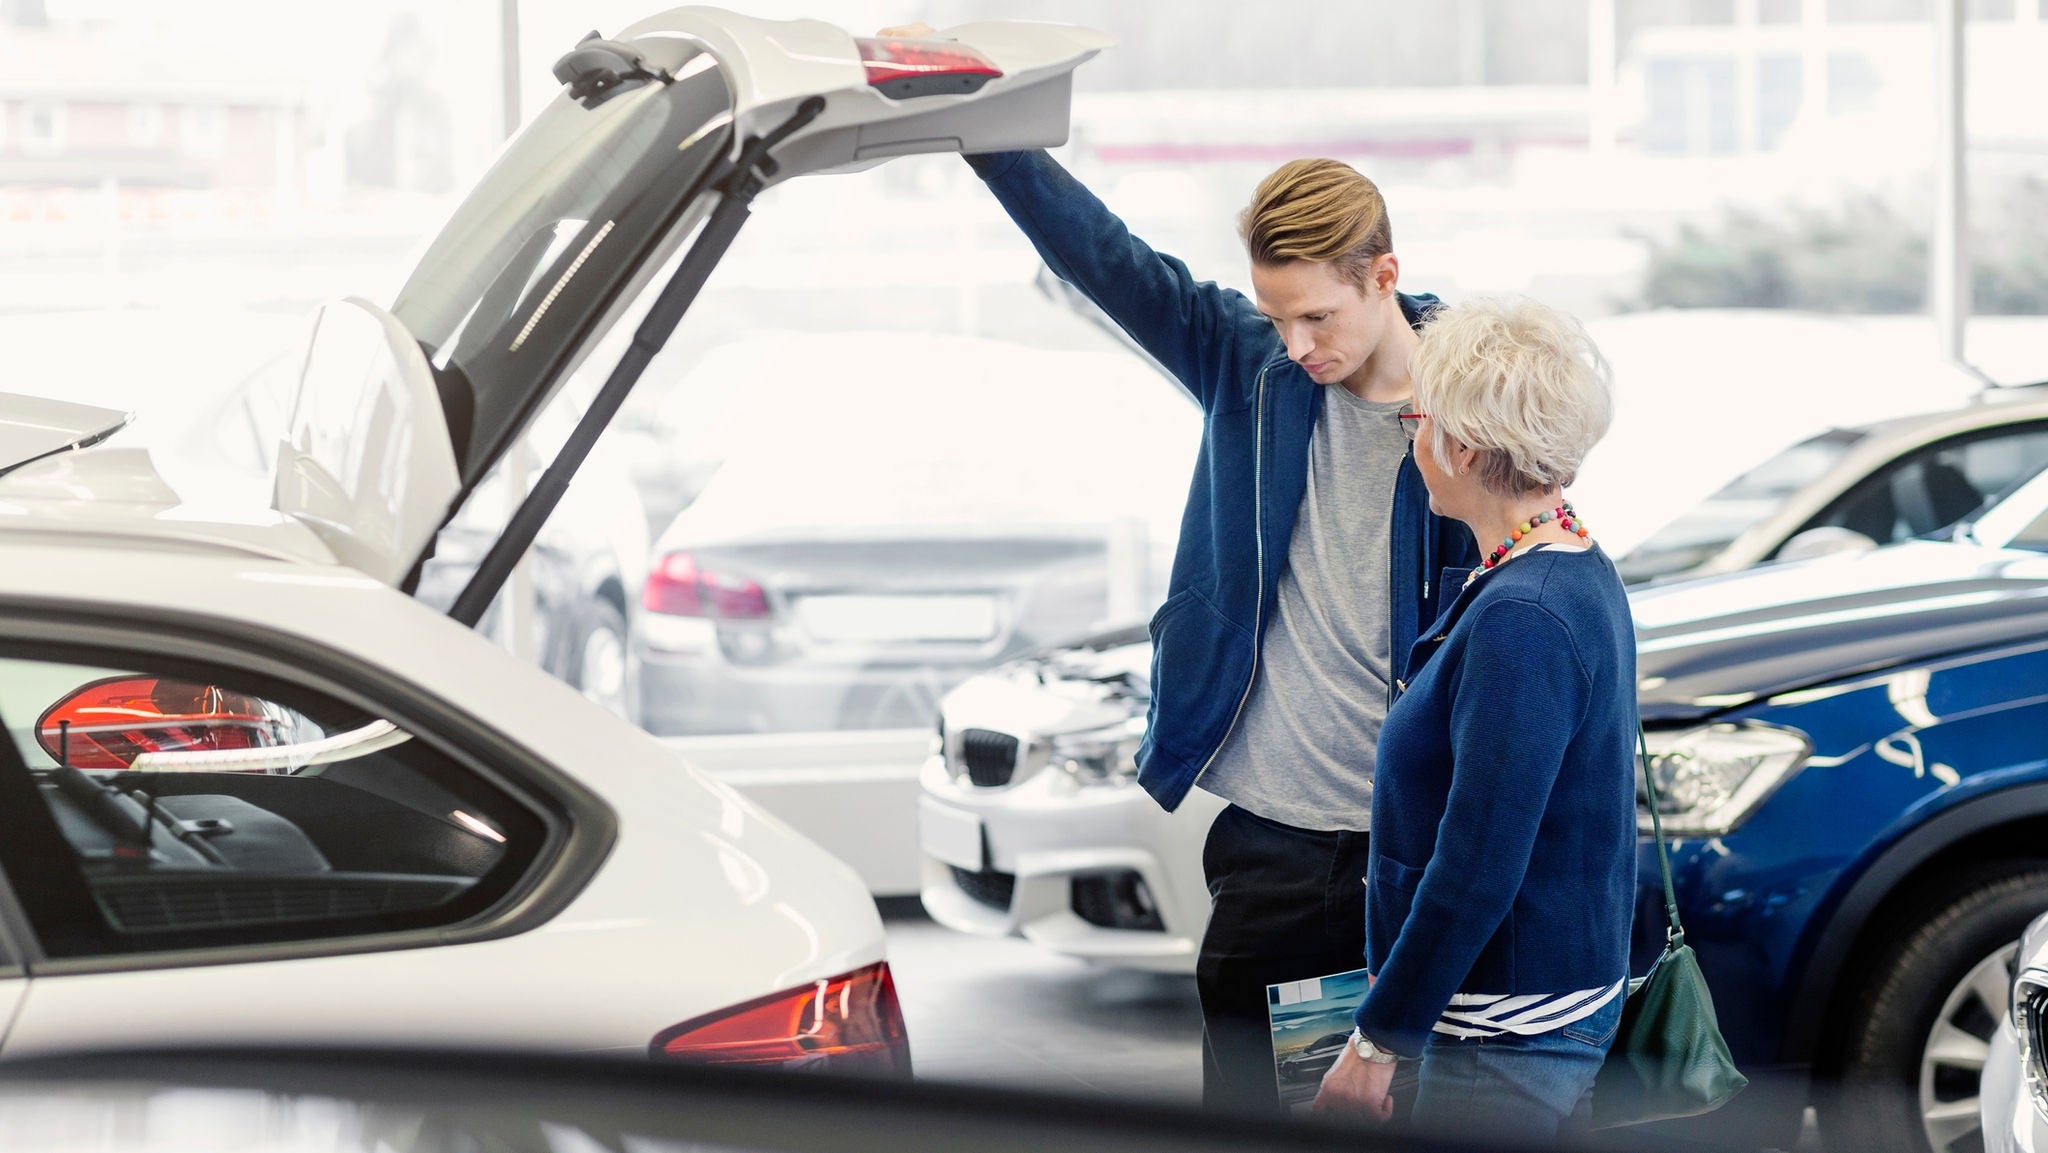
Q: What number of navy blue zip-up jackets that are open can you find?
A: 1